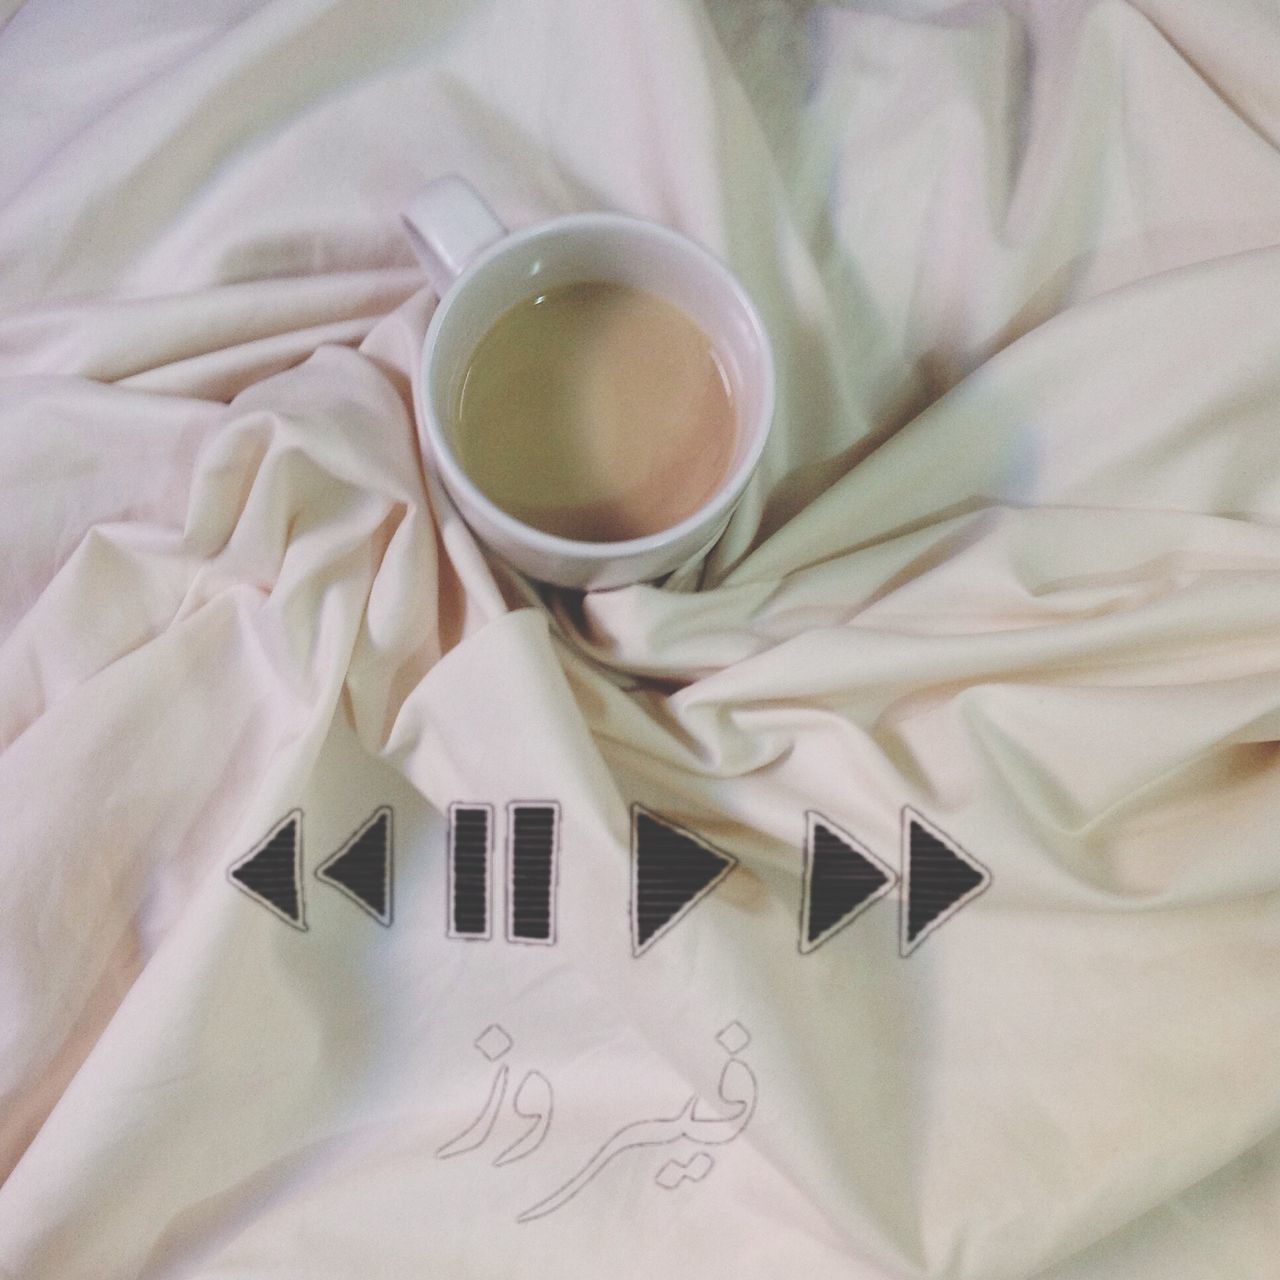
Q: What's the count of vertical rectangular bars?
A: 2